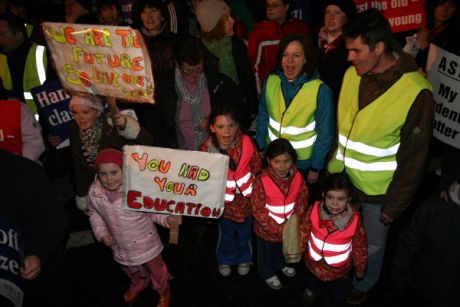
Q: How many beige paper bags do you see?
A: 1